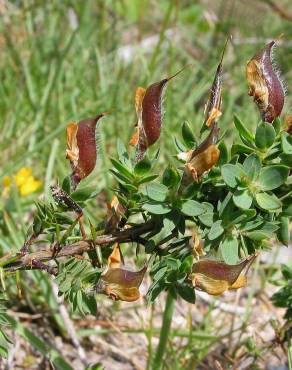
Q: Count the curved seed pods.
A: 7